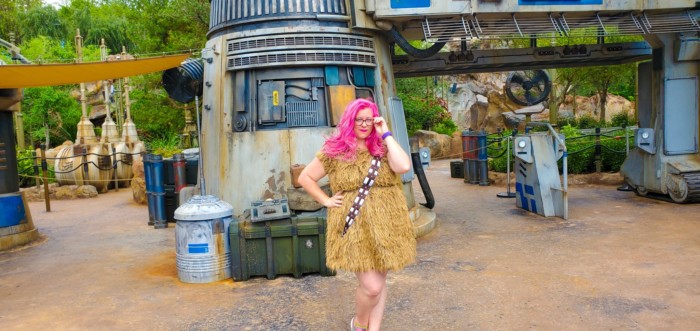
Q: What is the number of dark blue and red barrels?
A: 6